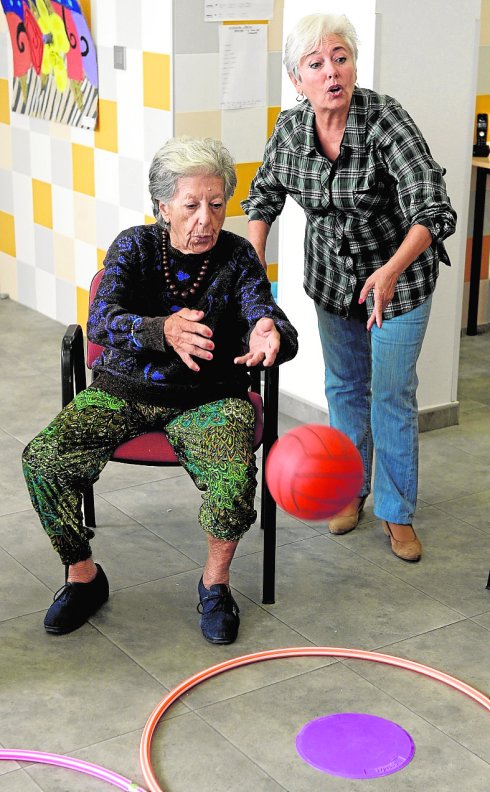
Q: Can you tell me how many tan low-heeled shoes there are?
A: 2